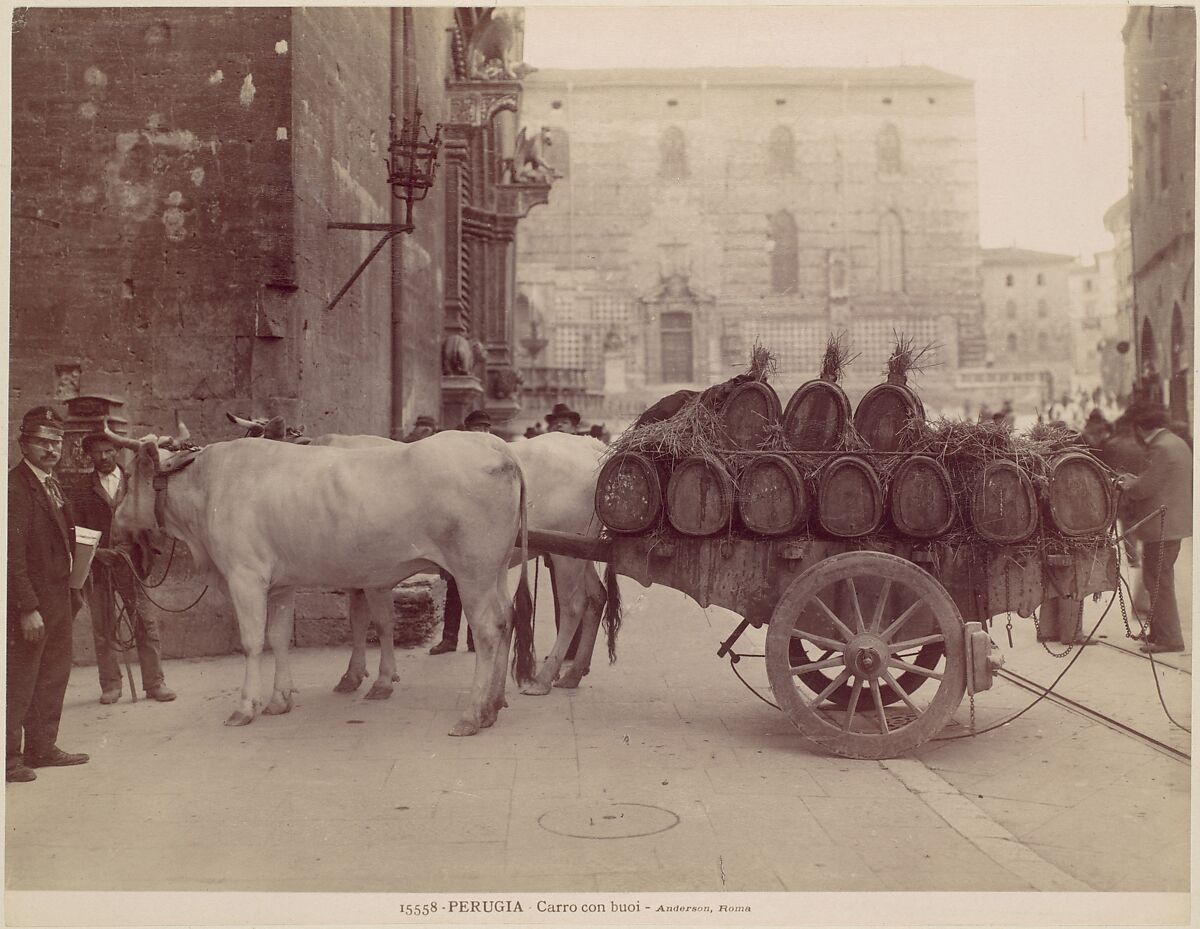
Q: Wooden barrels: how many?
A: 10